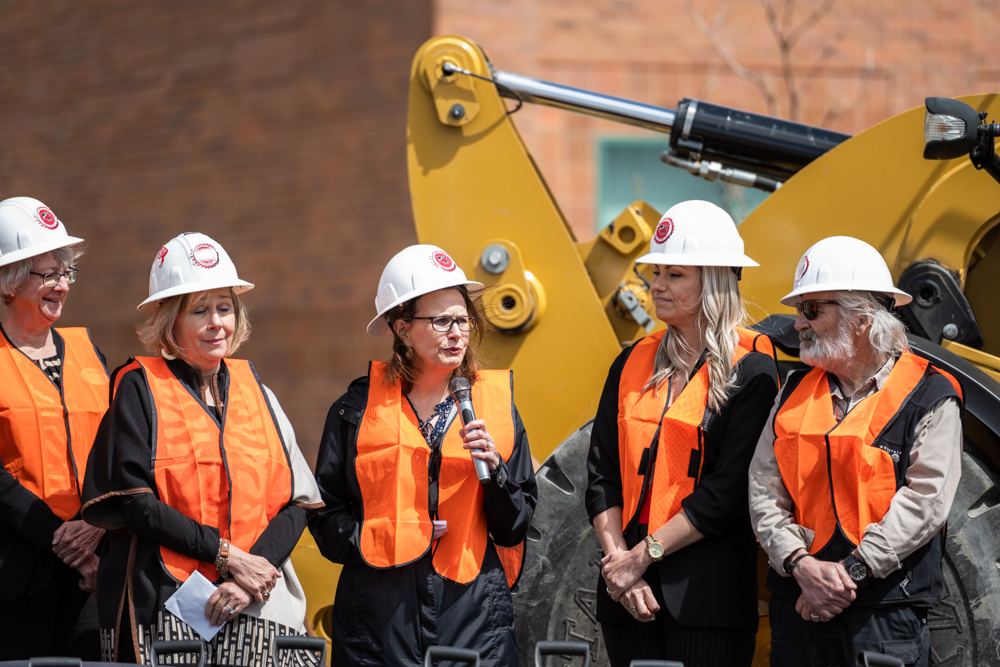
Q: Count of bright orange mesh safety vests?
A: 5